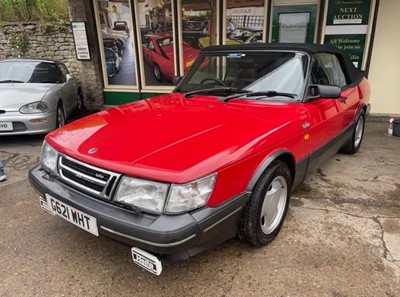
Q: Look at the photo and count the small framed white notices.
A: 1